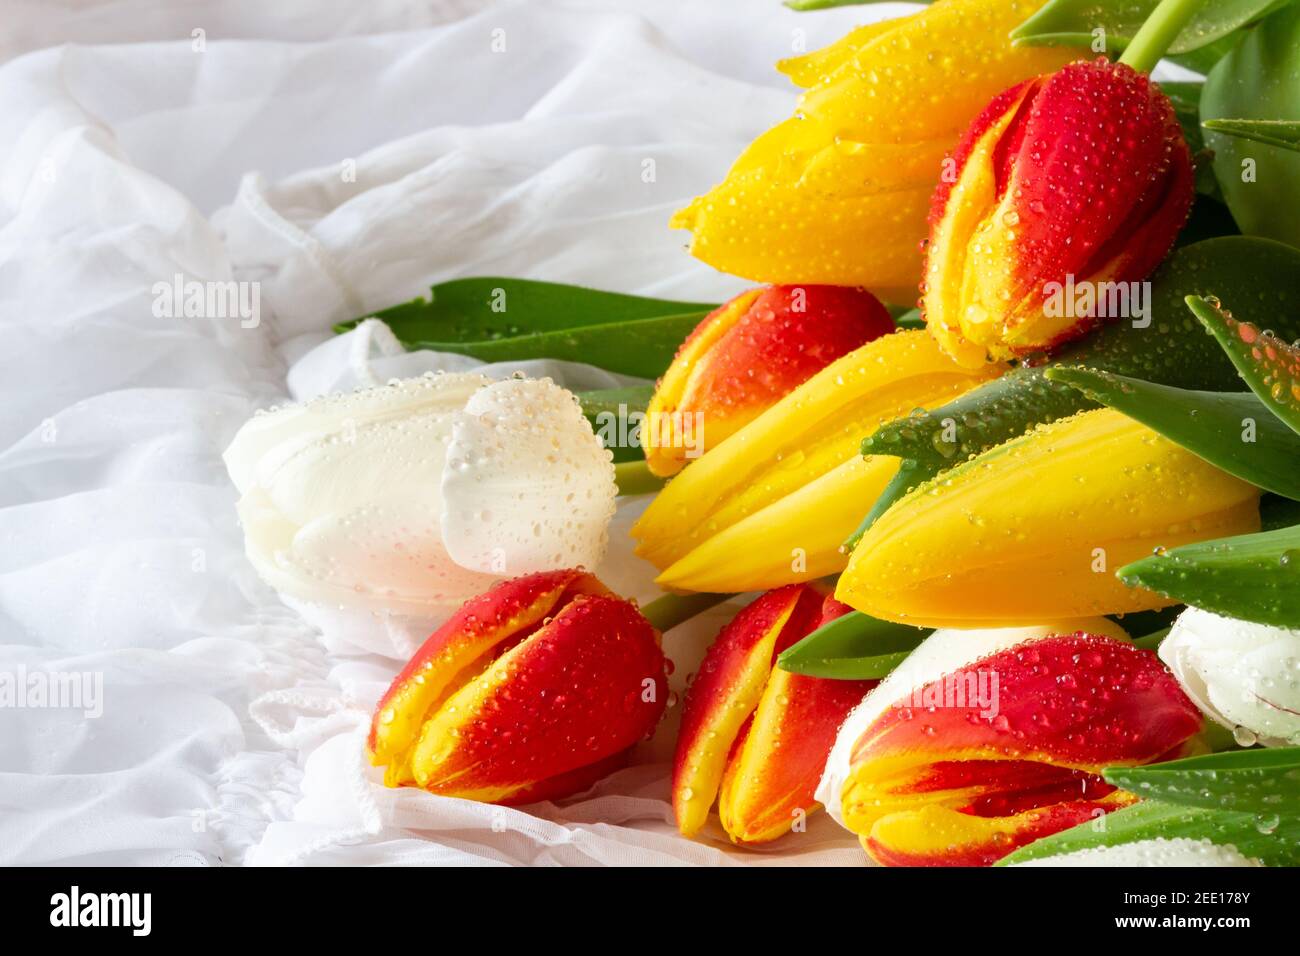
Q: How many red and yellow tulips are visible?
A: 5